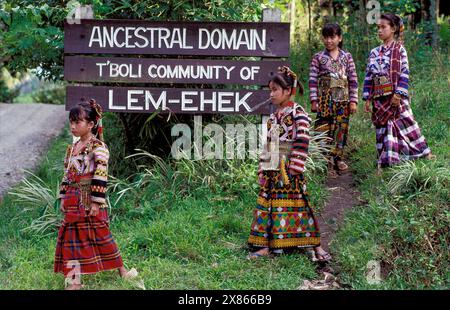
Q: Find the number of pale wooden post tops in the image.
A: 2